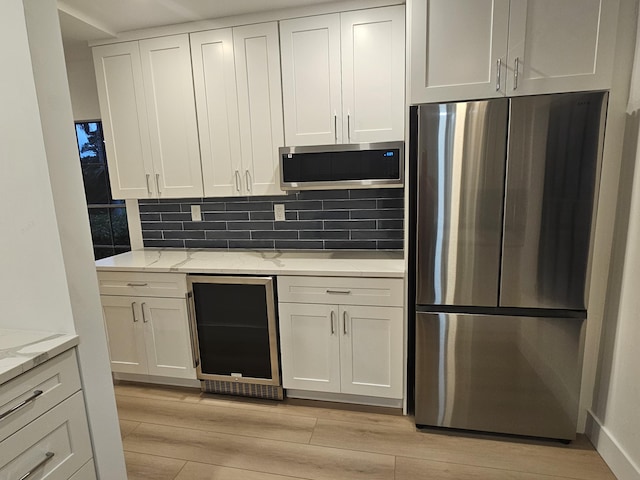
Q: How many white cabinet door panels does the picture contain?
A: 12